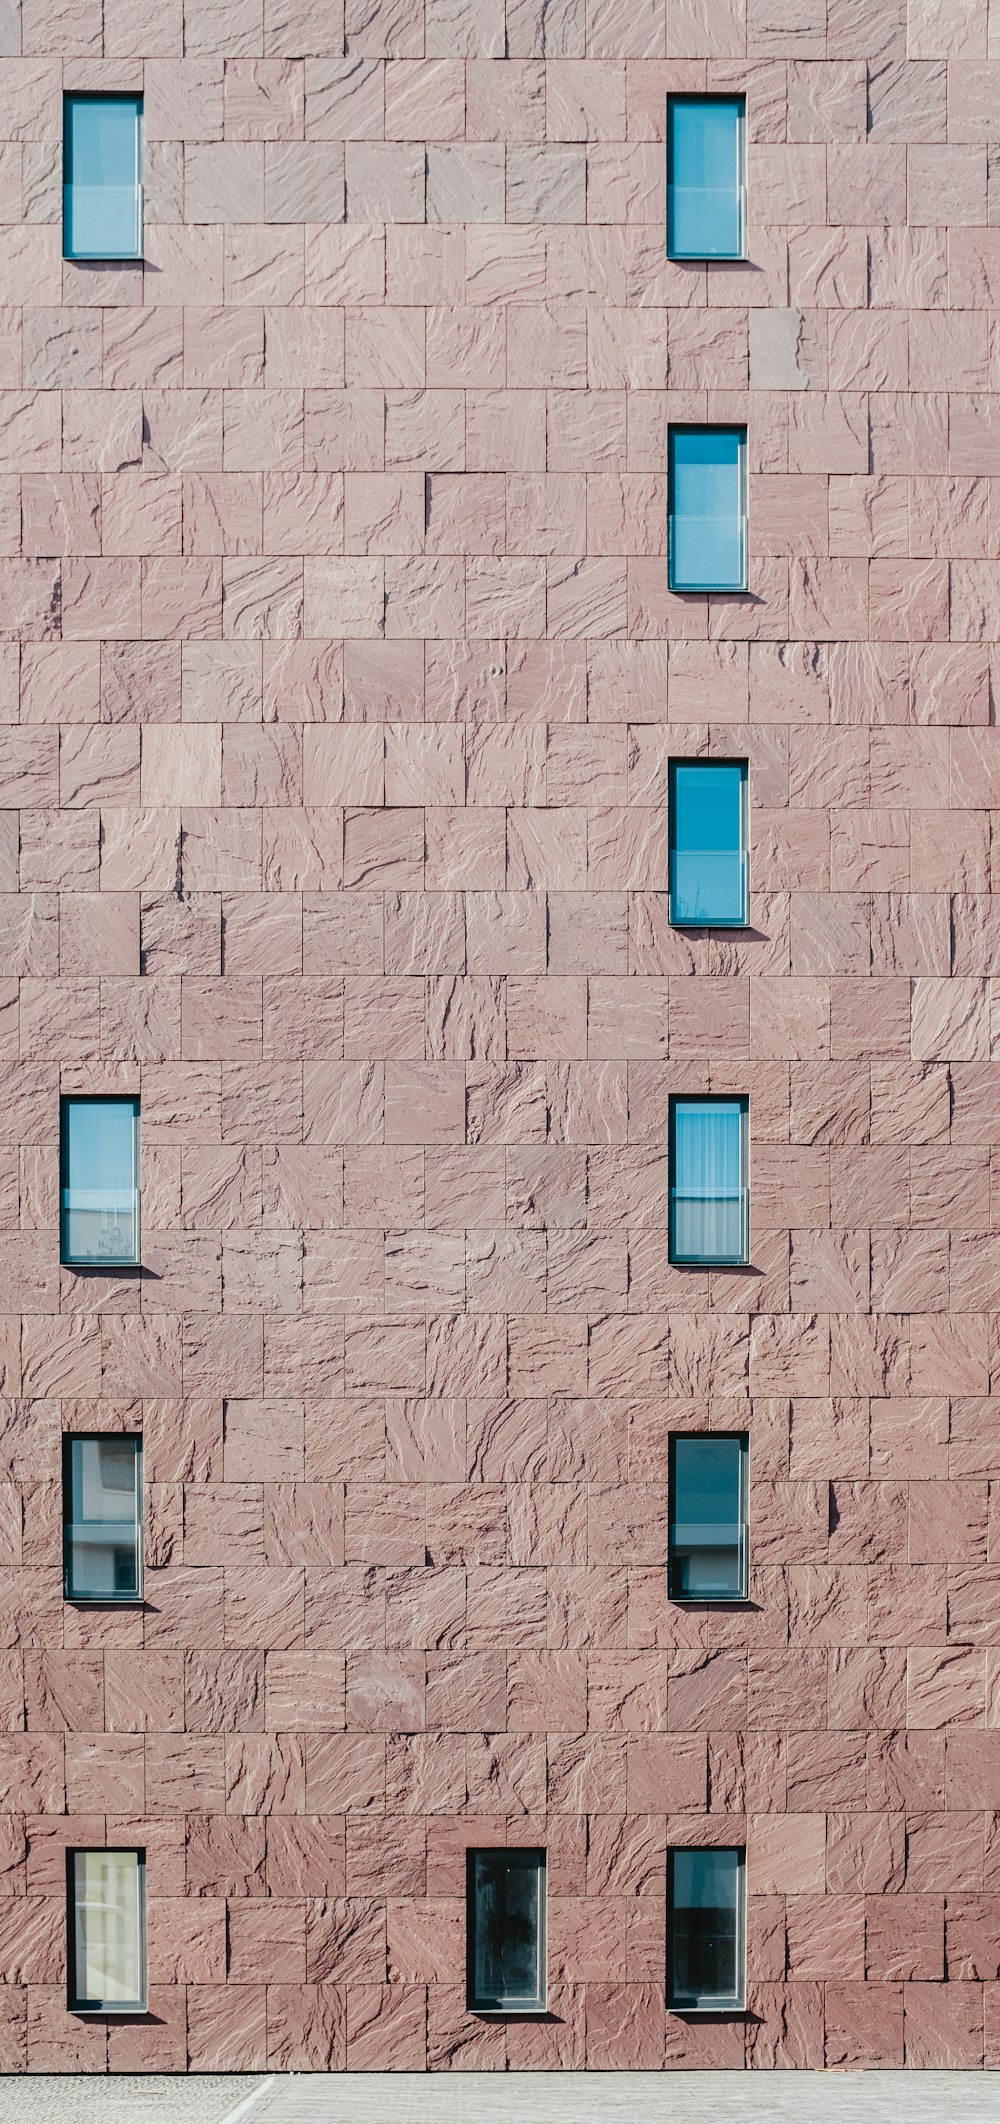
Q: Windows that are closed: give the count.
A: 11